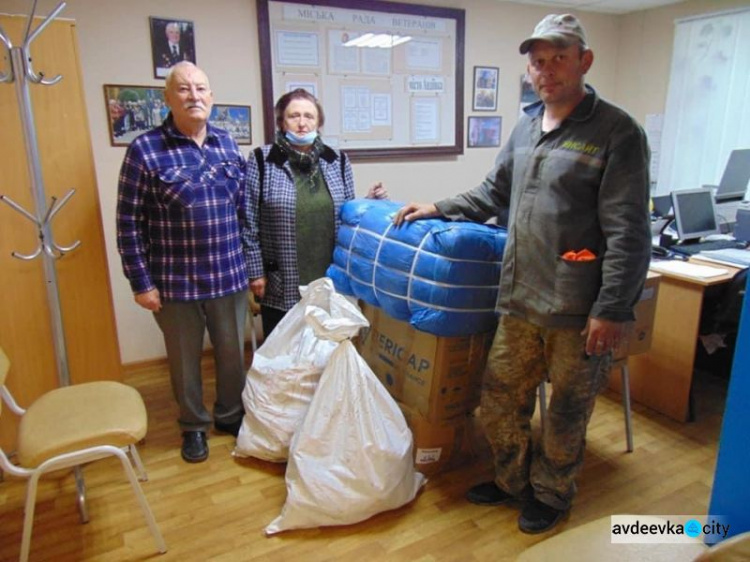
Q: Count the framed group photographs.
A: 2